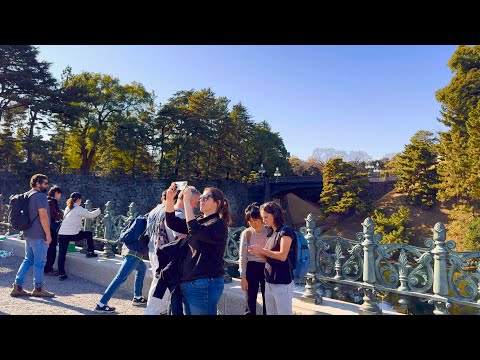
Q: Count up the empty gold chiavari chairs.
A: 0